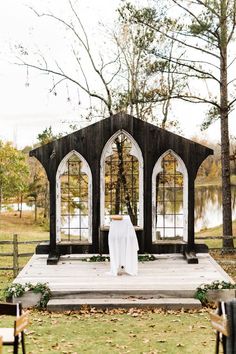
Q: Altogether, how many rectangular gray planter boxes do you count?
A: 2